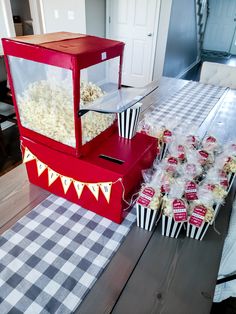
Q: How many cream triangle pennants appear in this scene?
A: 7